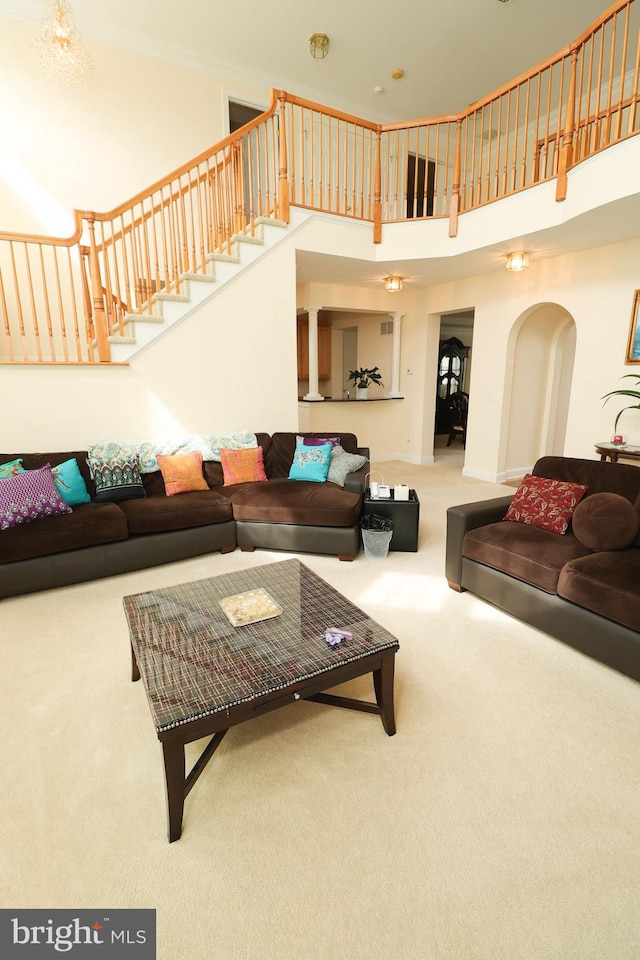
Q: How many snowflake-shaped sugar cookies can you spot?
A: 0